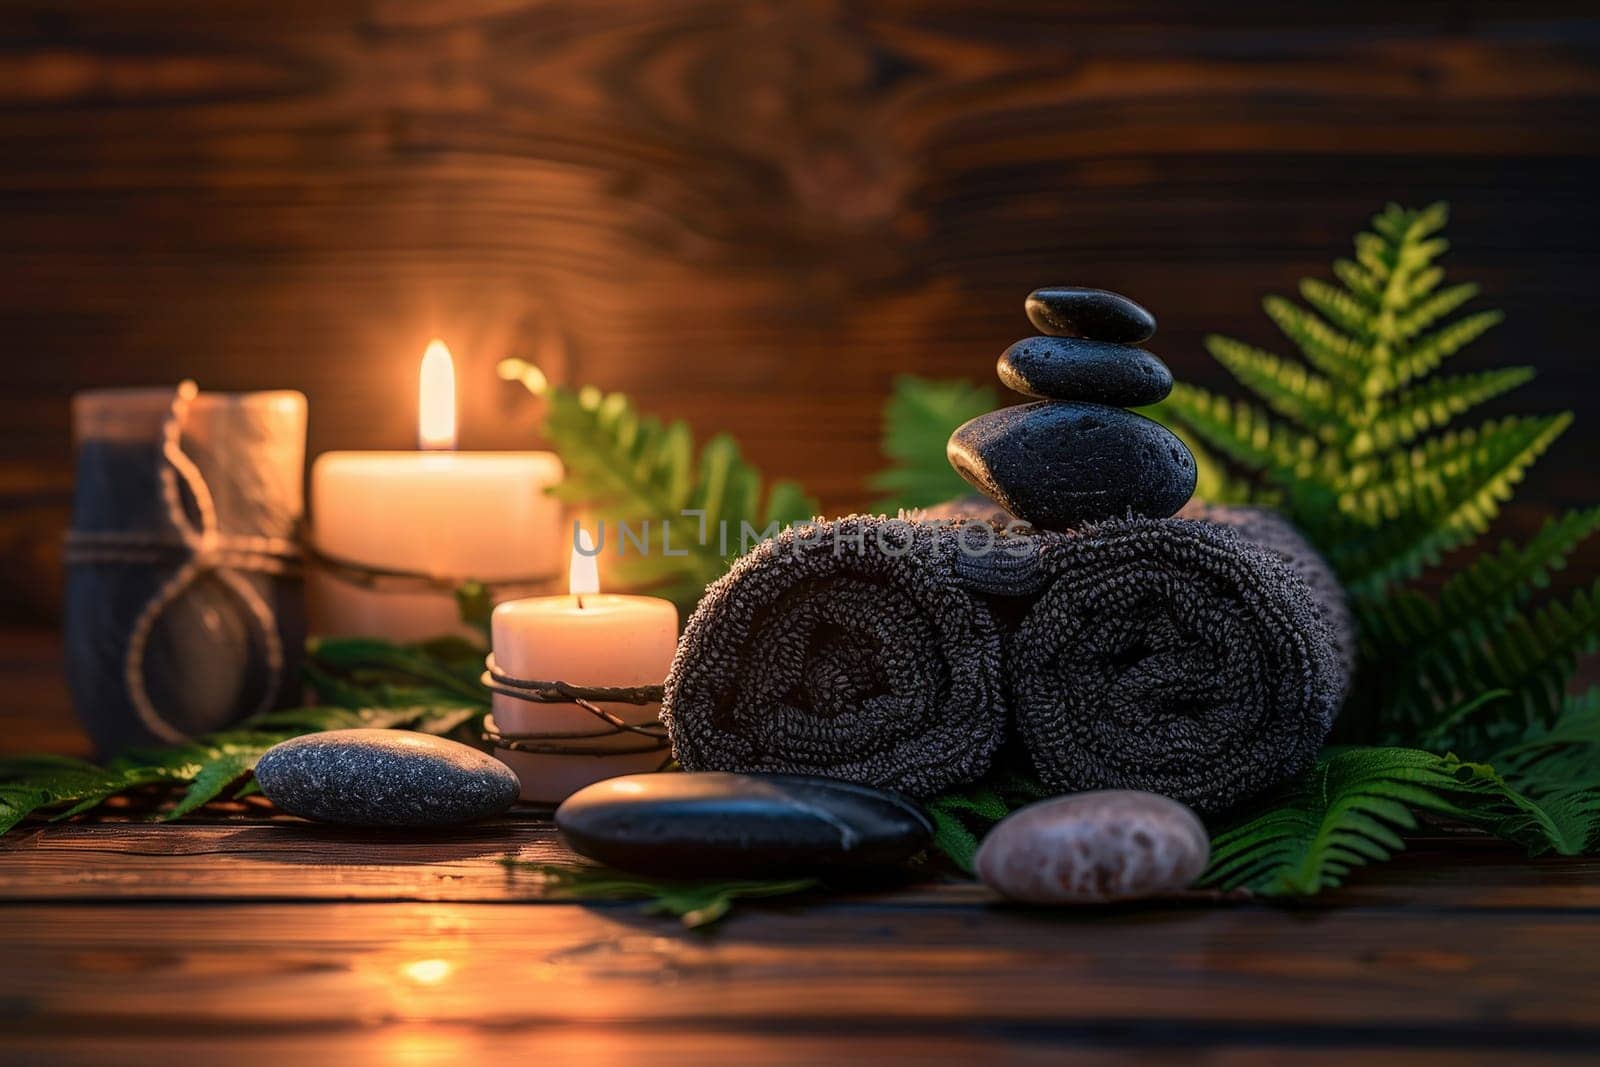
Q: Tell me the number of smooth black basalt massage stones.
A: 4